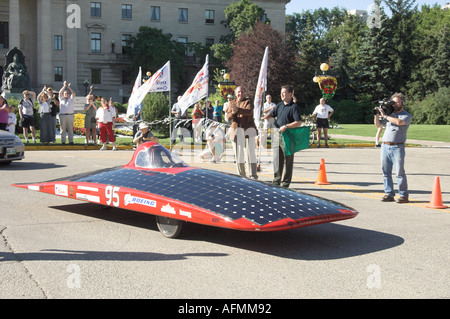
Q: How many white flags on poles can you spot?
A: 4